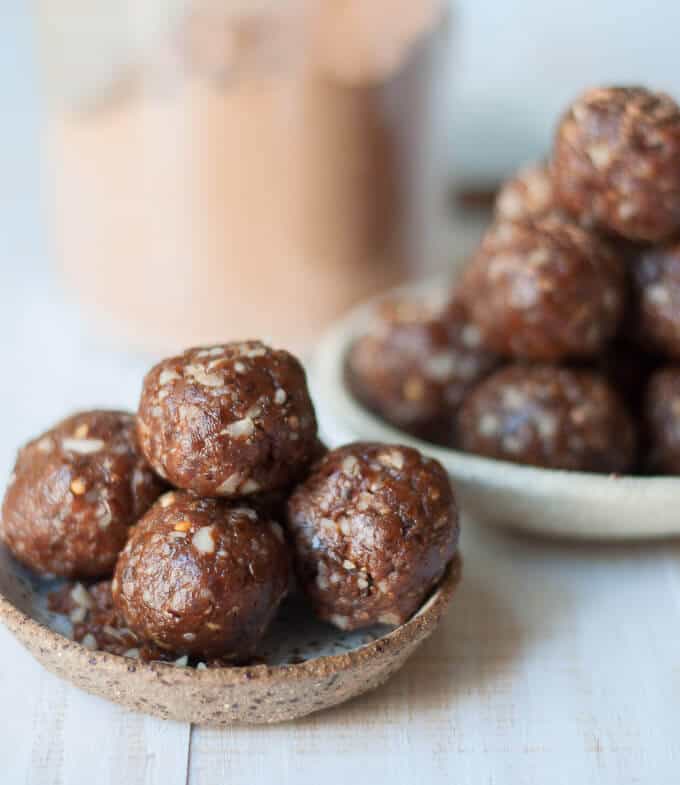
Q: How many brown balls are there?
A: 11